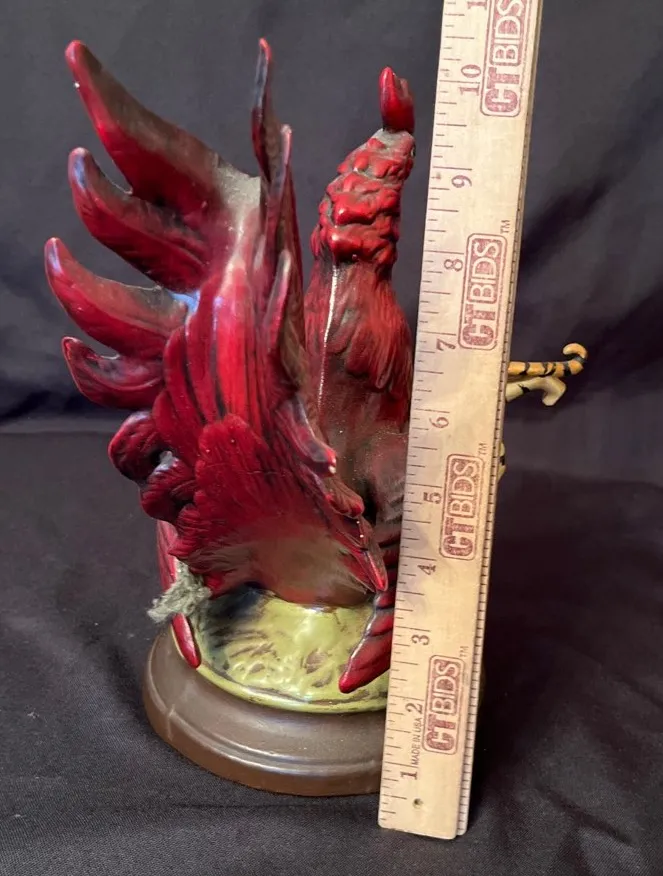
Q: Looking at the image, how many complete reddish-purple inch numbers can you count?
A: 10